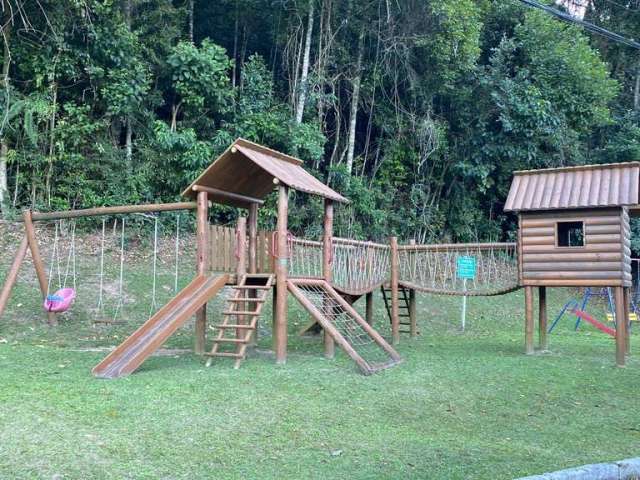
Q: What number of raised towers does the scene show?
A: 2